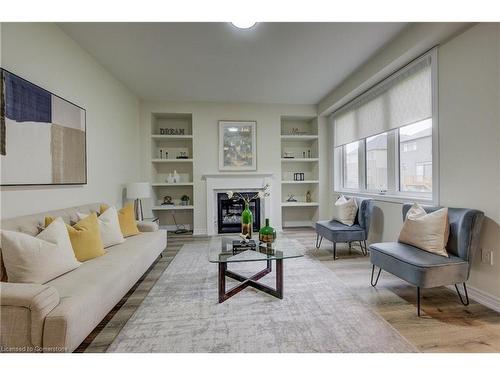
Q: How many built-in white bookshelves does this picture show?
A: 2